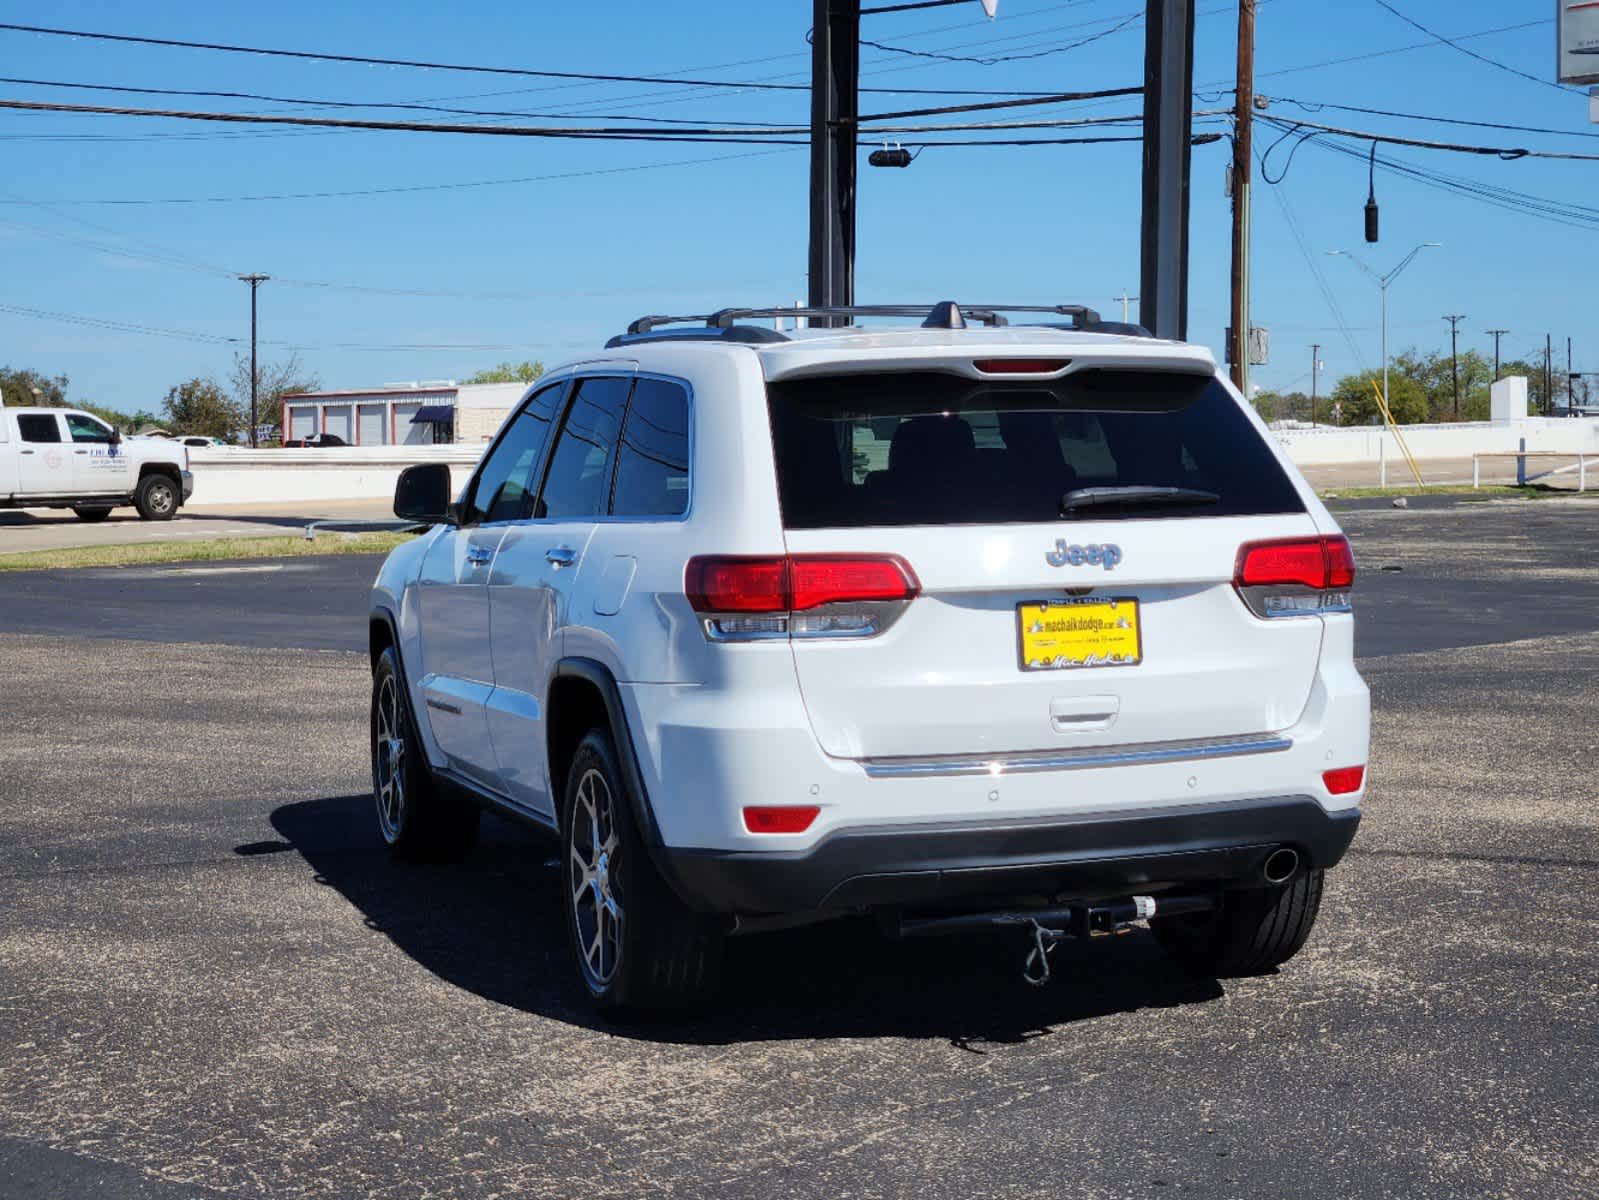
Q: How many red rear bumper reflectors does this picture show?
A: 2